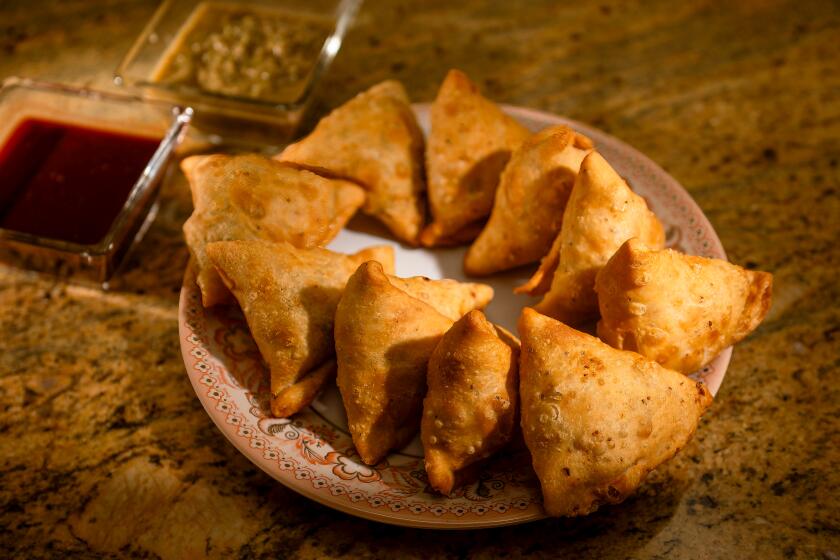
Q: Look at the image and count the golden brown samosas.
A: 10